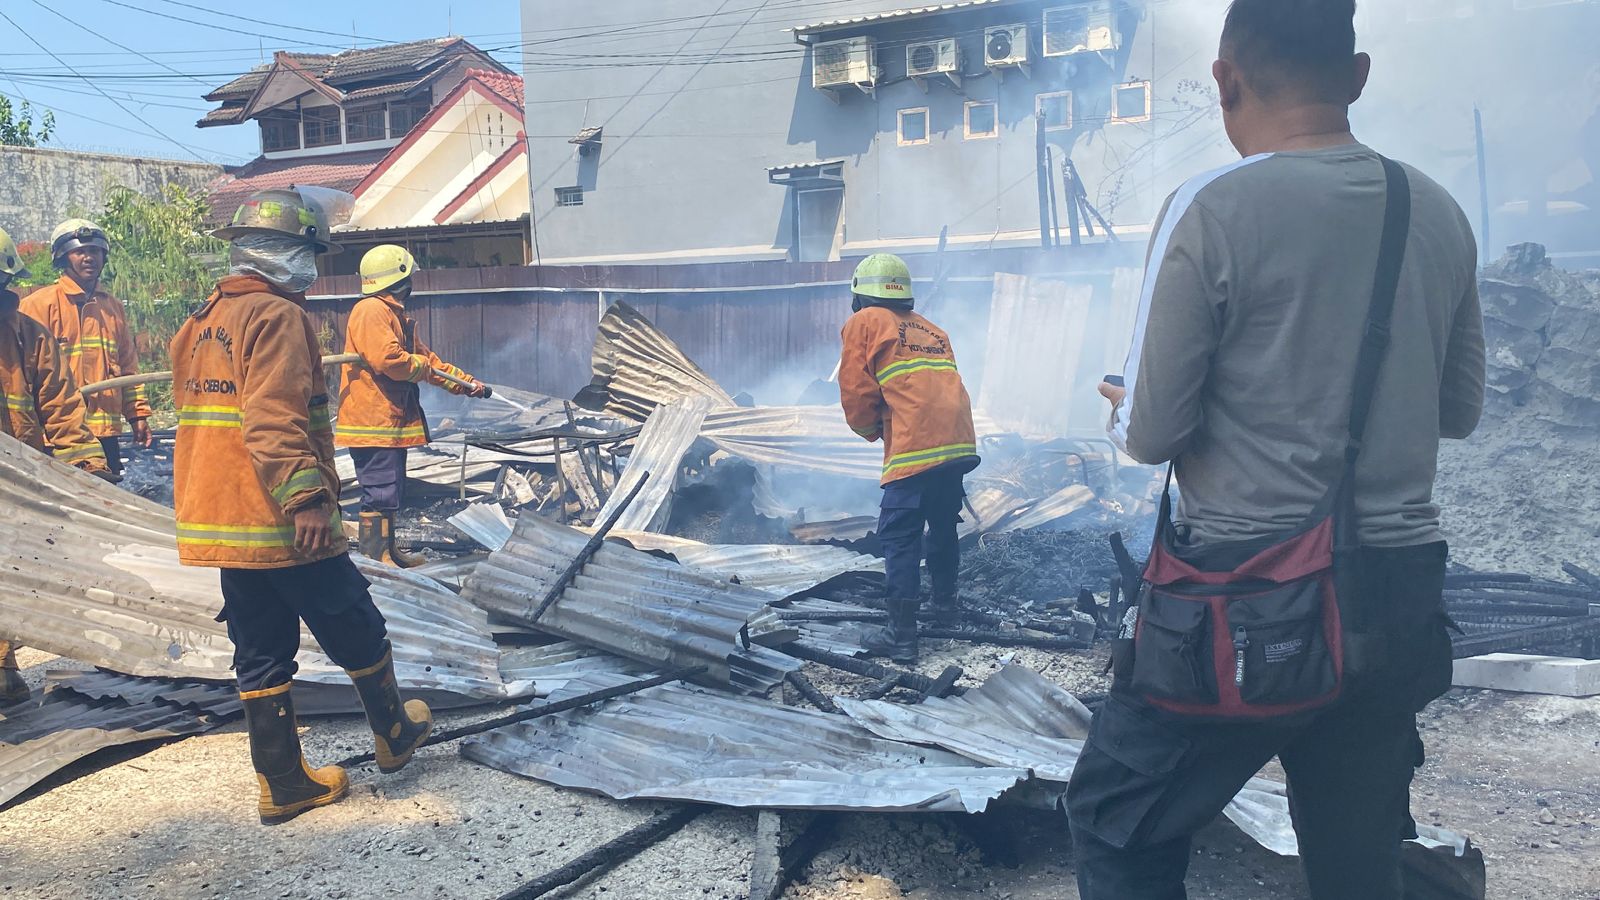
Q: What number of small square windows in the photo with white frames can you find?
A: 4